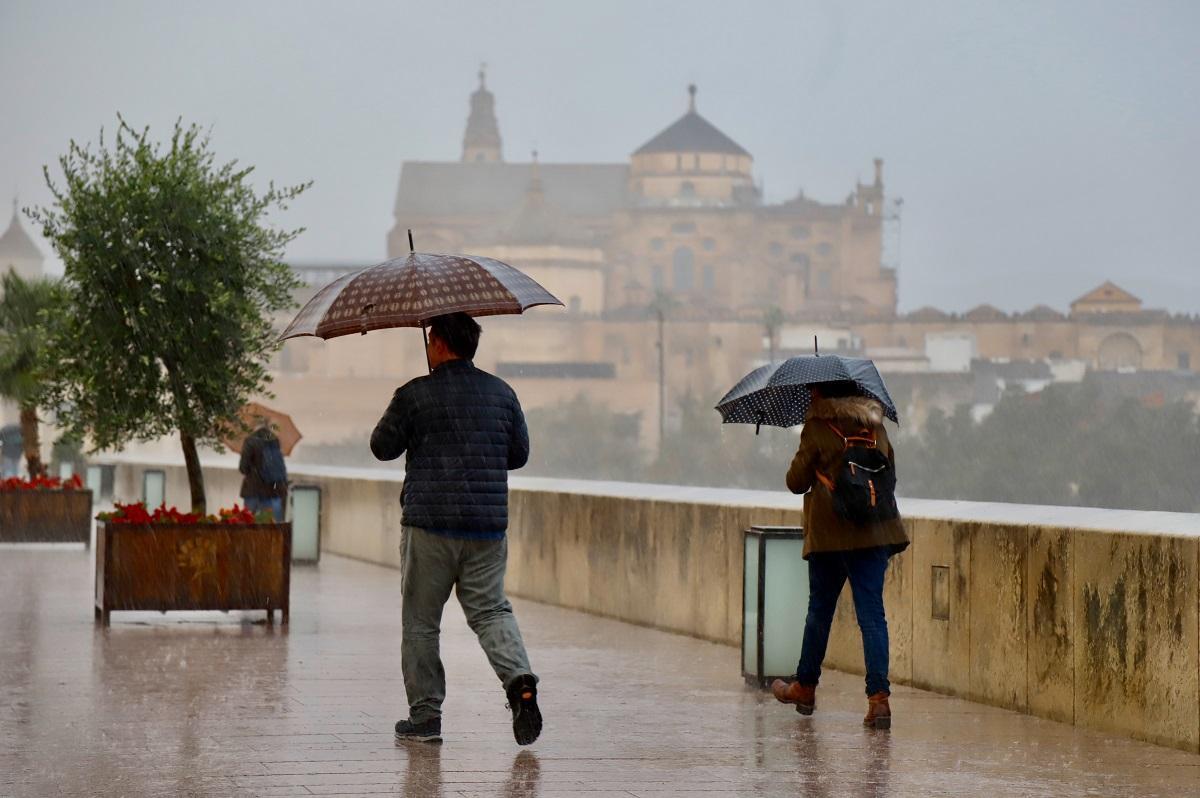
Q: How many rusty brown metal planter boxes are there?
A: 2